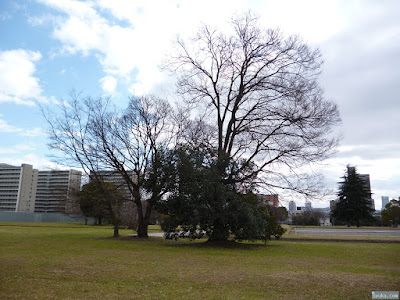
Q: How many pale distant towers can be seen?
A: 3